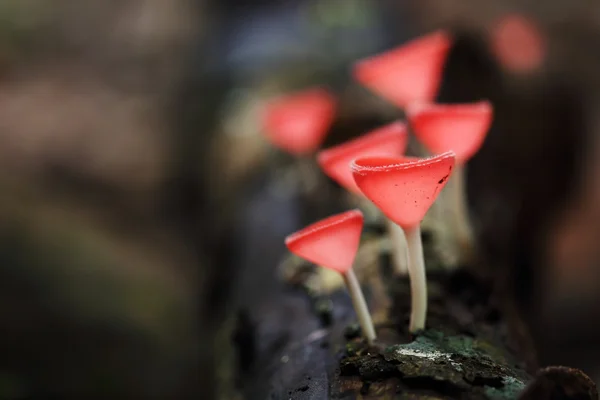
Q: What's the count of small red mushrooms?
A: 7